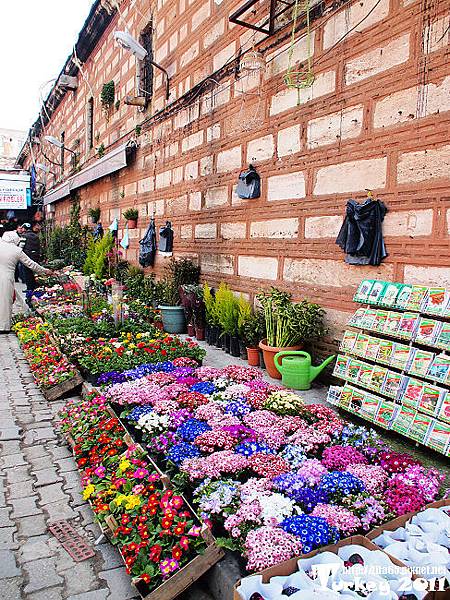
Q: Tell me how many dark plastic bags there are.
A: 4